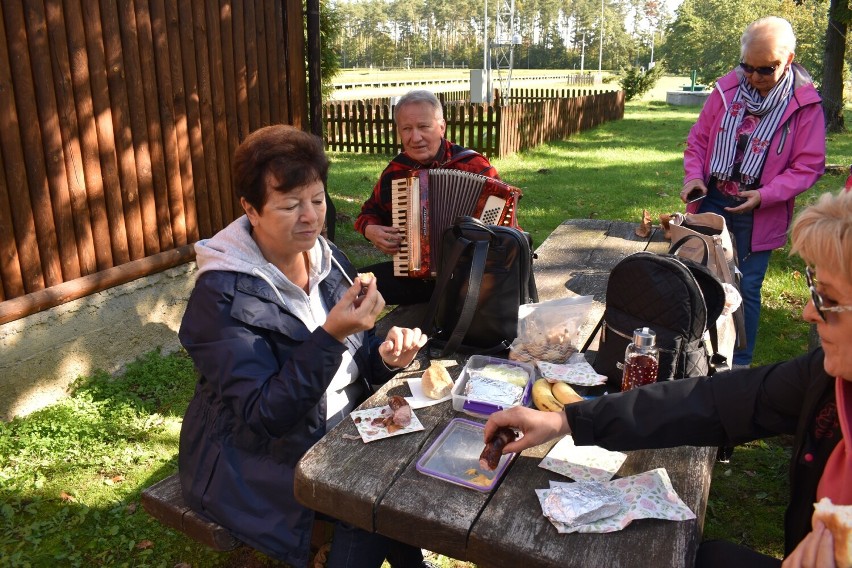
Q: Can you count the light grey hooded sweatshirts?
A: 1